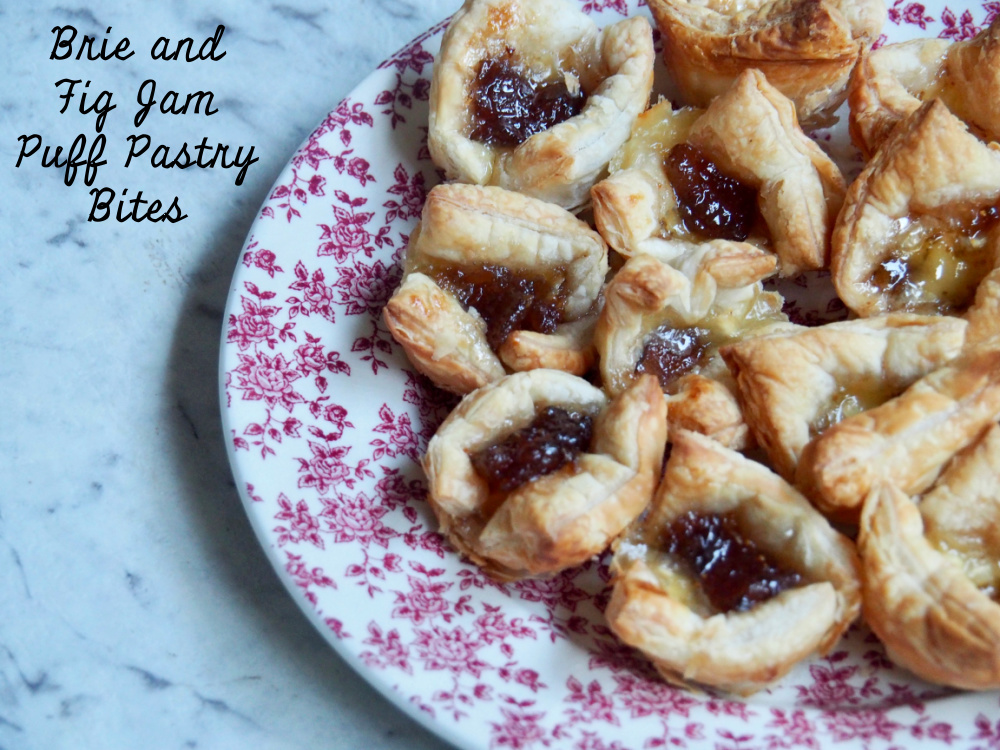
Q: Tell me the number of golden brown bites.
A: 11